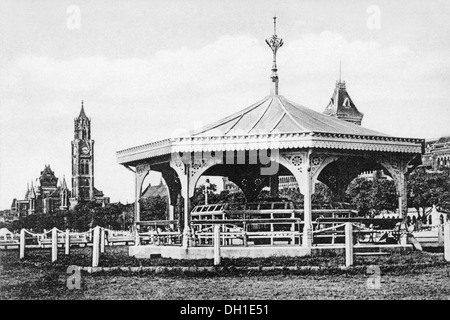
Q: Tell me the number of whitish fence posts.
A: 8